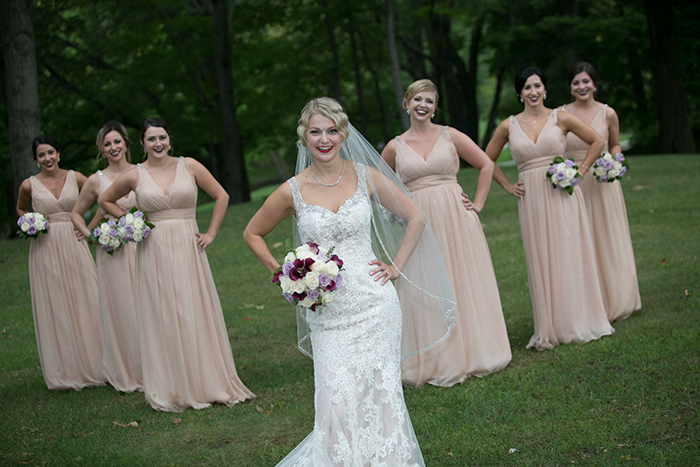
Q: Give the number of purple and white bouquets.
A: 6